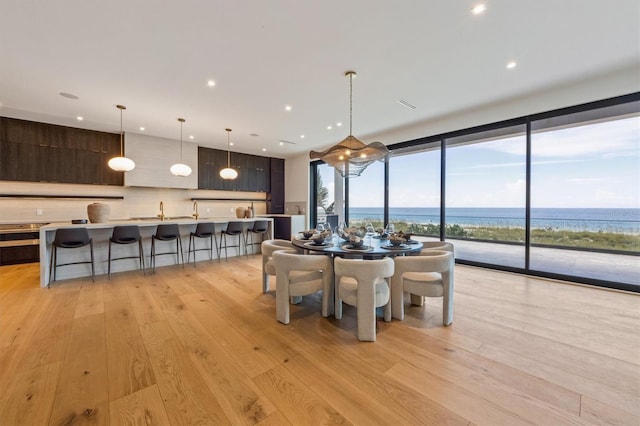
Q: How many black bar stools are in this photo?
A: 6